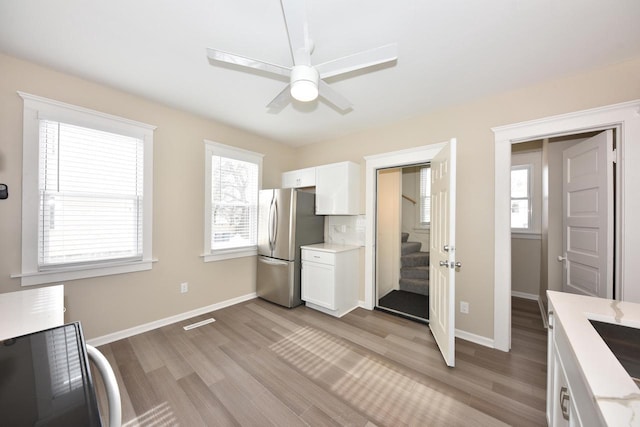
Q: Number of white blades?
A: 5